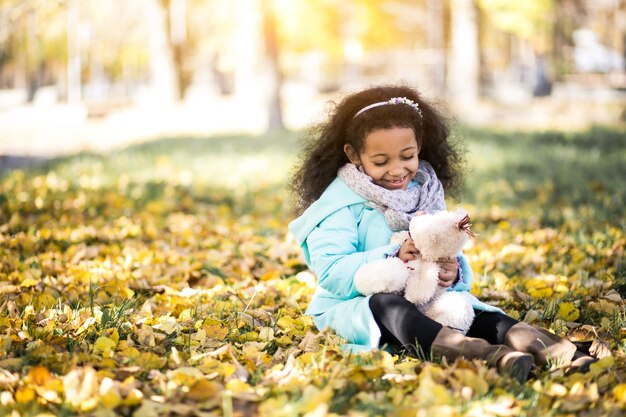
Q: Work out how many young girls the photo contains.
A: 1